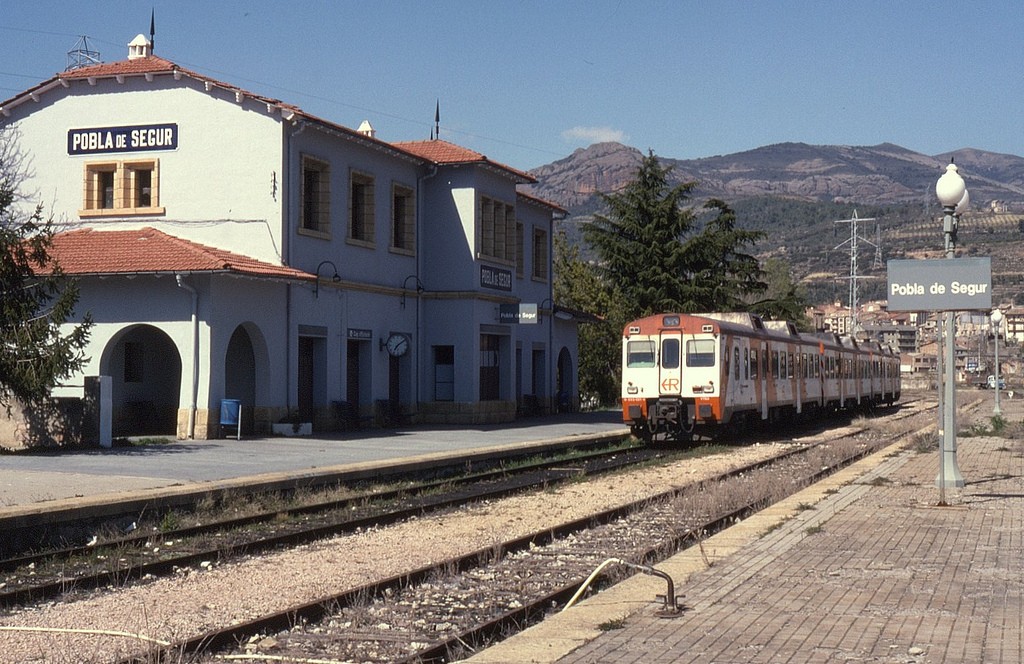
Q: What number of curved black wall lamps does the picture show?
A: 3